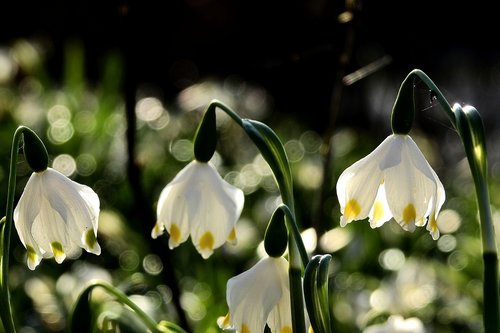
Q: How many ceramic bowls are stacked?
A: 0